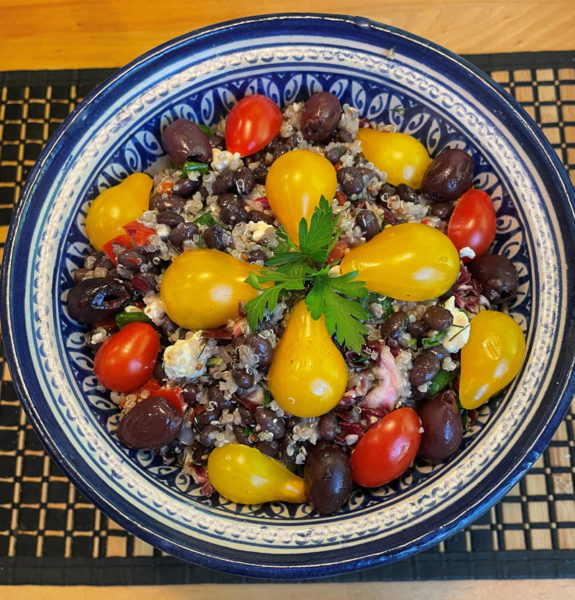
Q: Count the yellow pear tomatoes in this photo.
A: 8